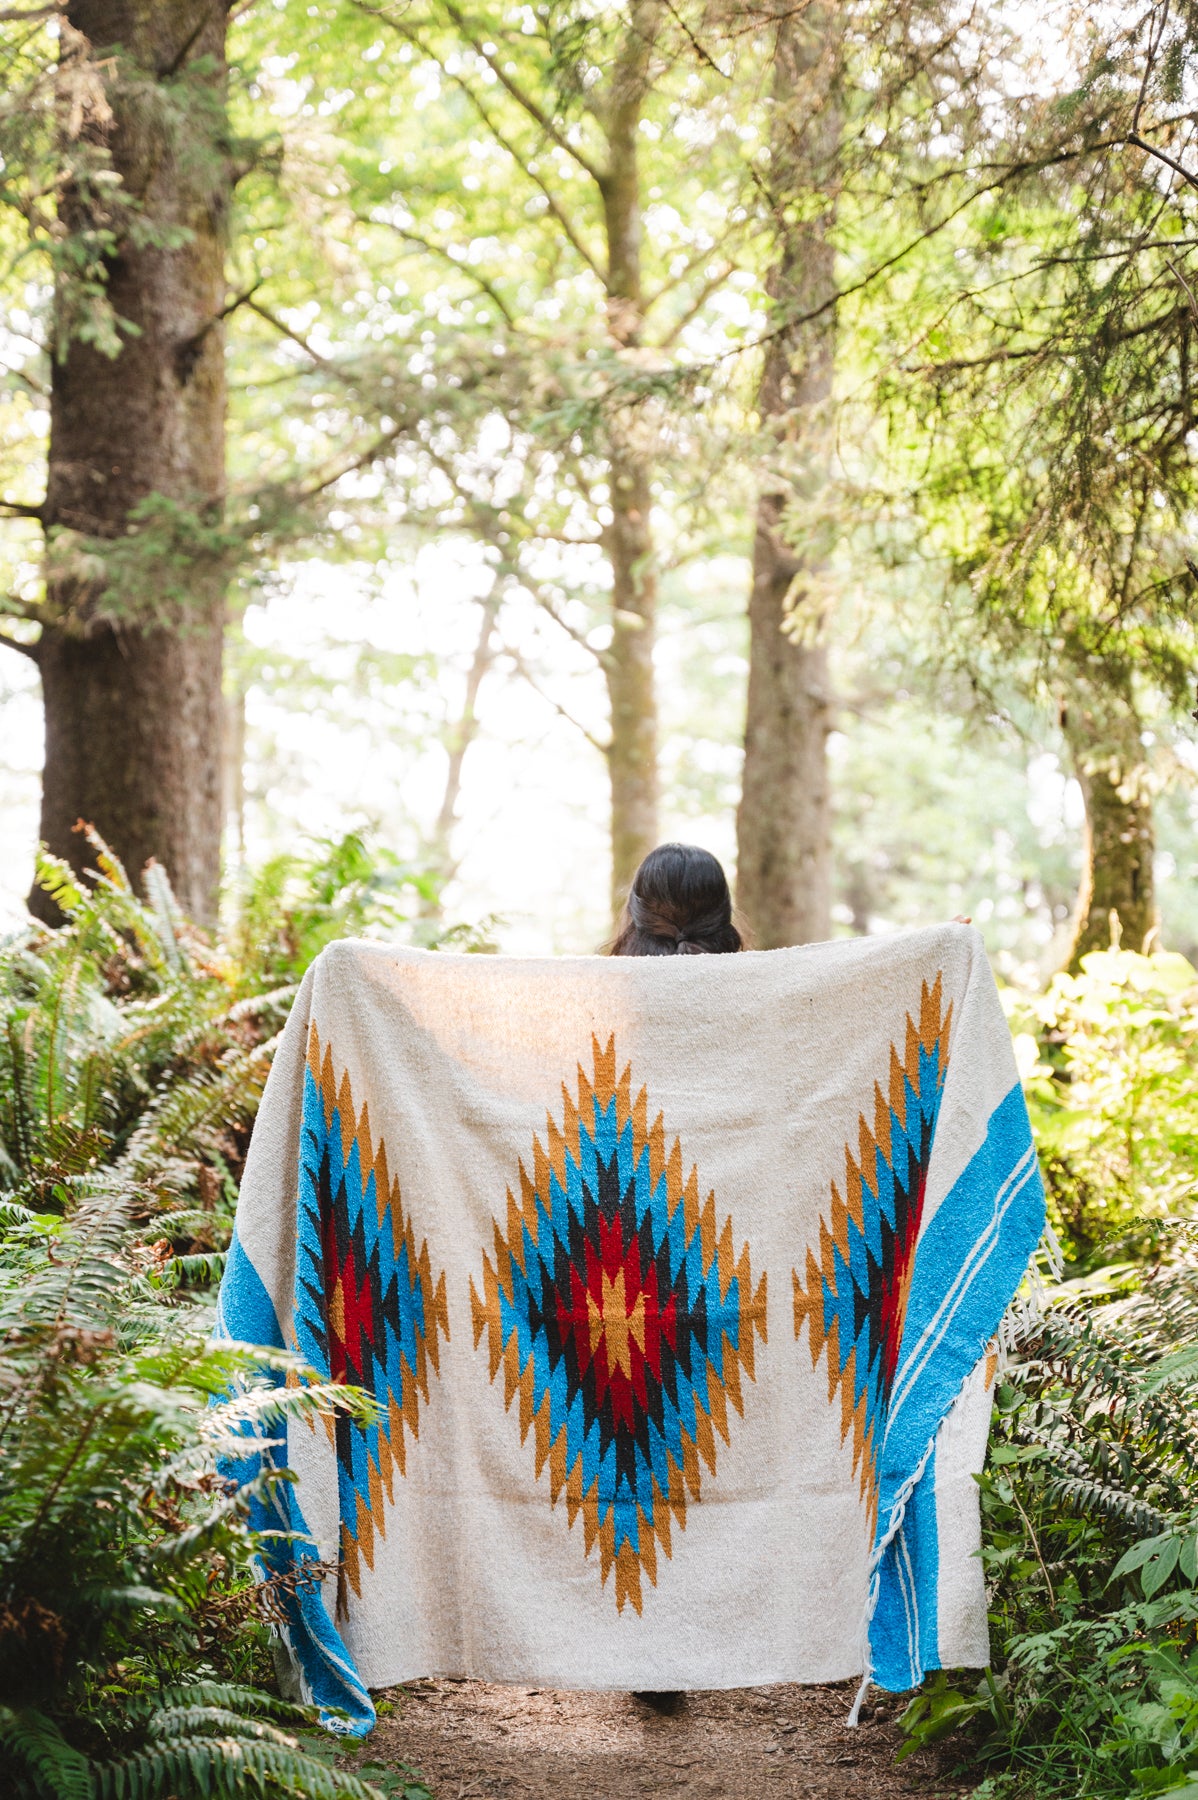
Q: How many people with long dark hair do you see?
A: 1